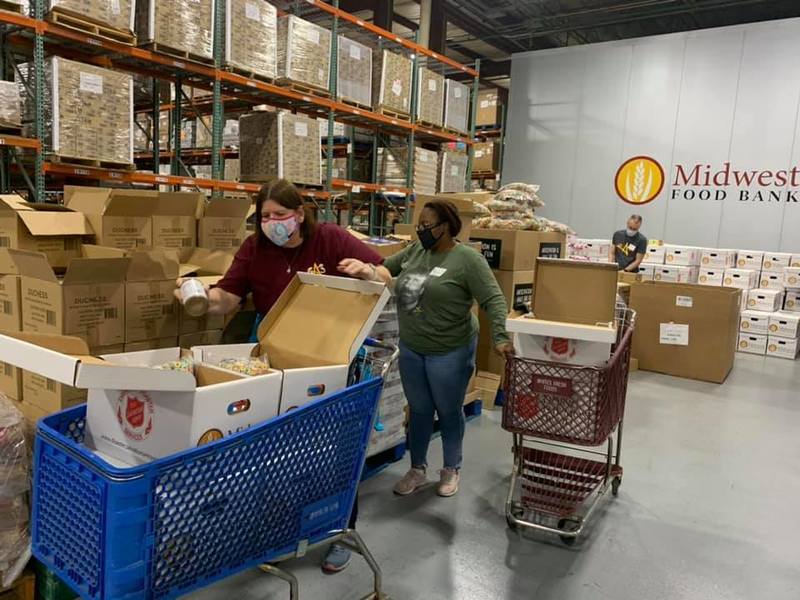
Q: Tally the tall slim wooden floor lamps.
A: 0